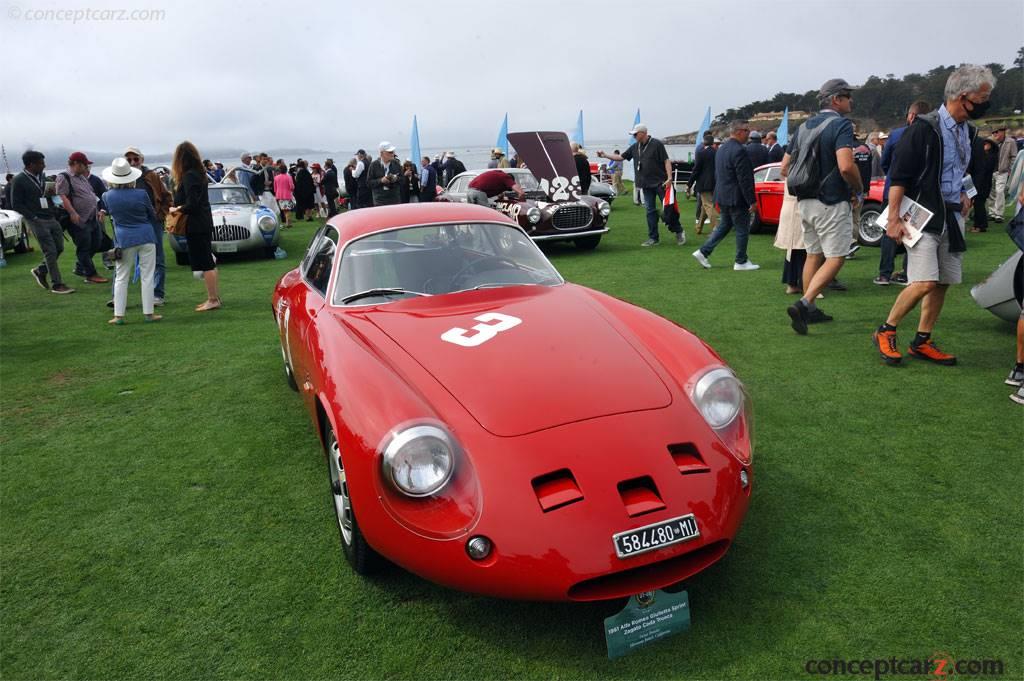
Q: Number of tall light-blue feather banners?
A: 6